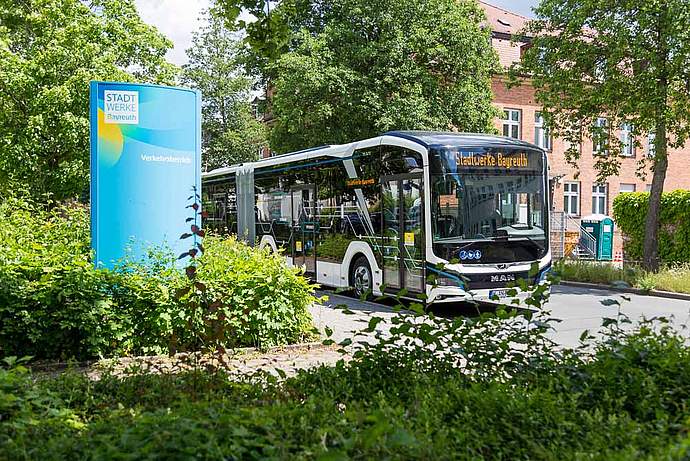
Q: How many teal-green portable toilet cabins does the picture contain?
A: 1